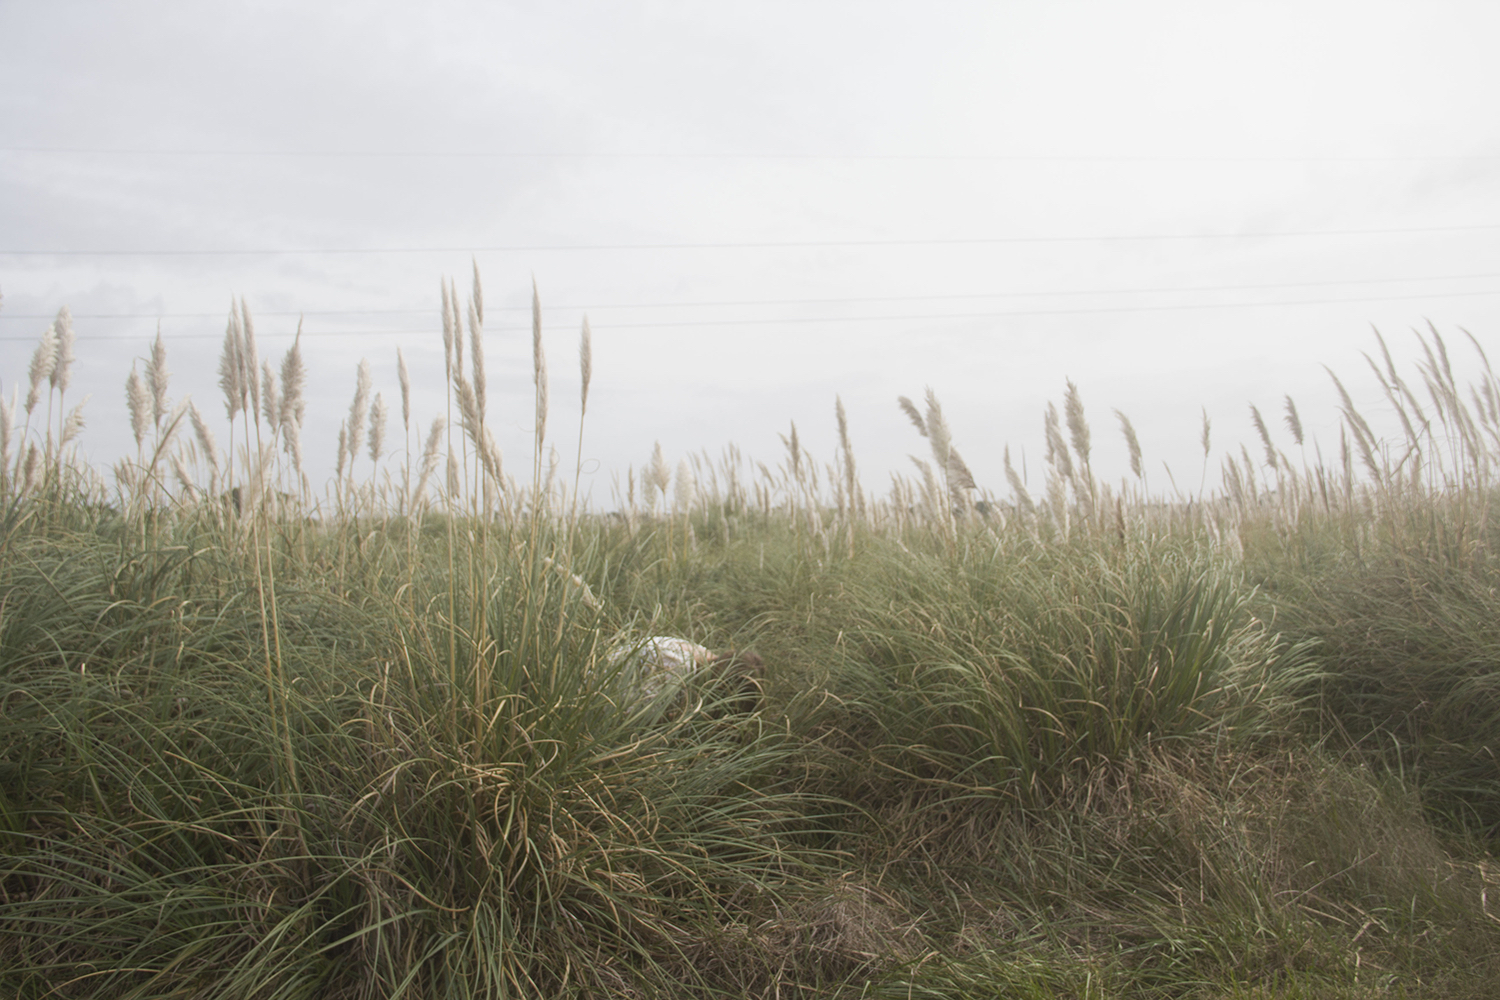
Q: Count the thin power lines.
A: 4